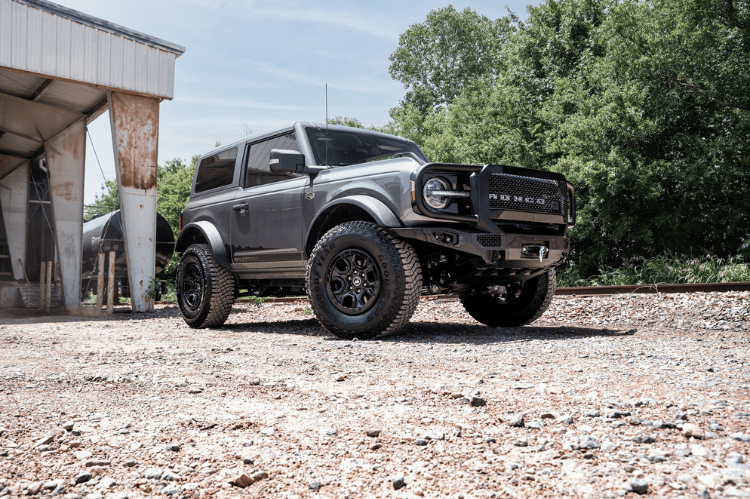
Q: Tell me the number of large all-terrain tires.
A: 3